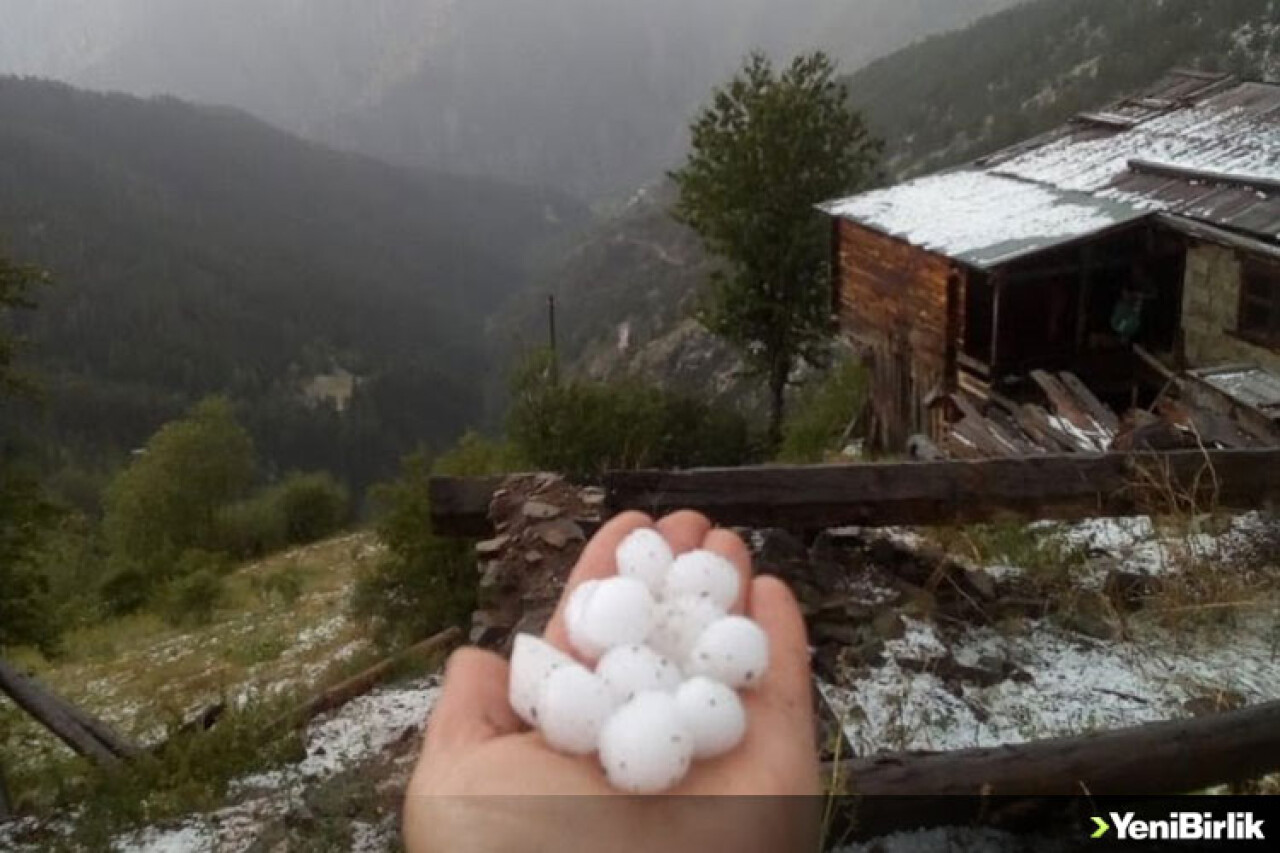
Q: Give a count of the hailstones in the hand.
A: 11